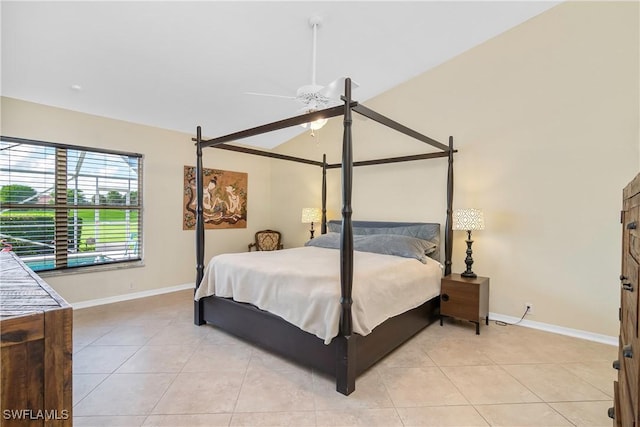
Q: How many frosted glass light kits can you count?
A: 1